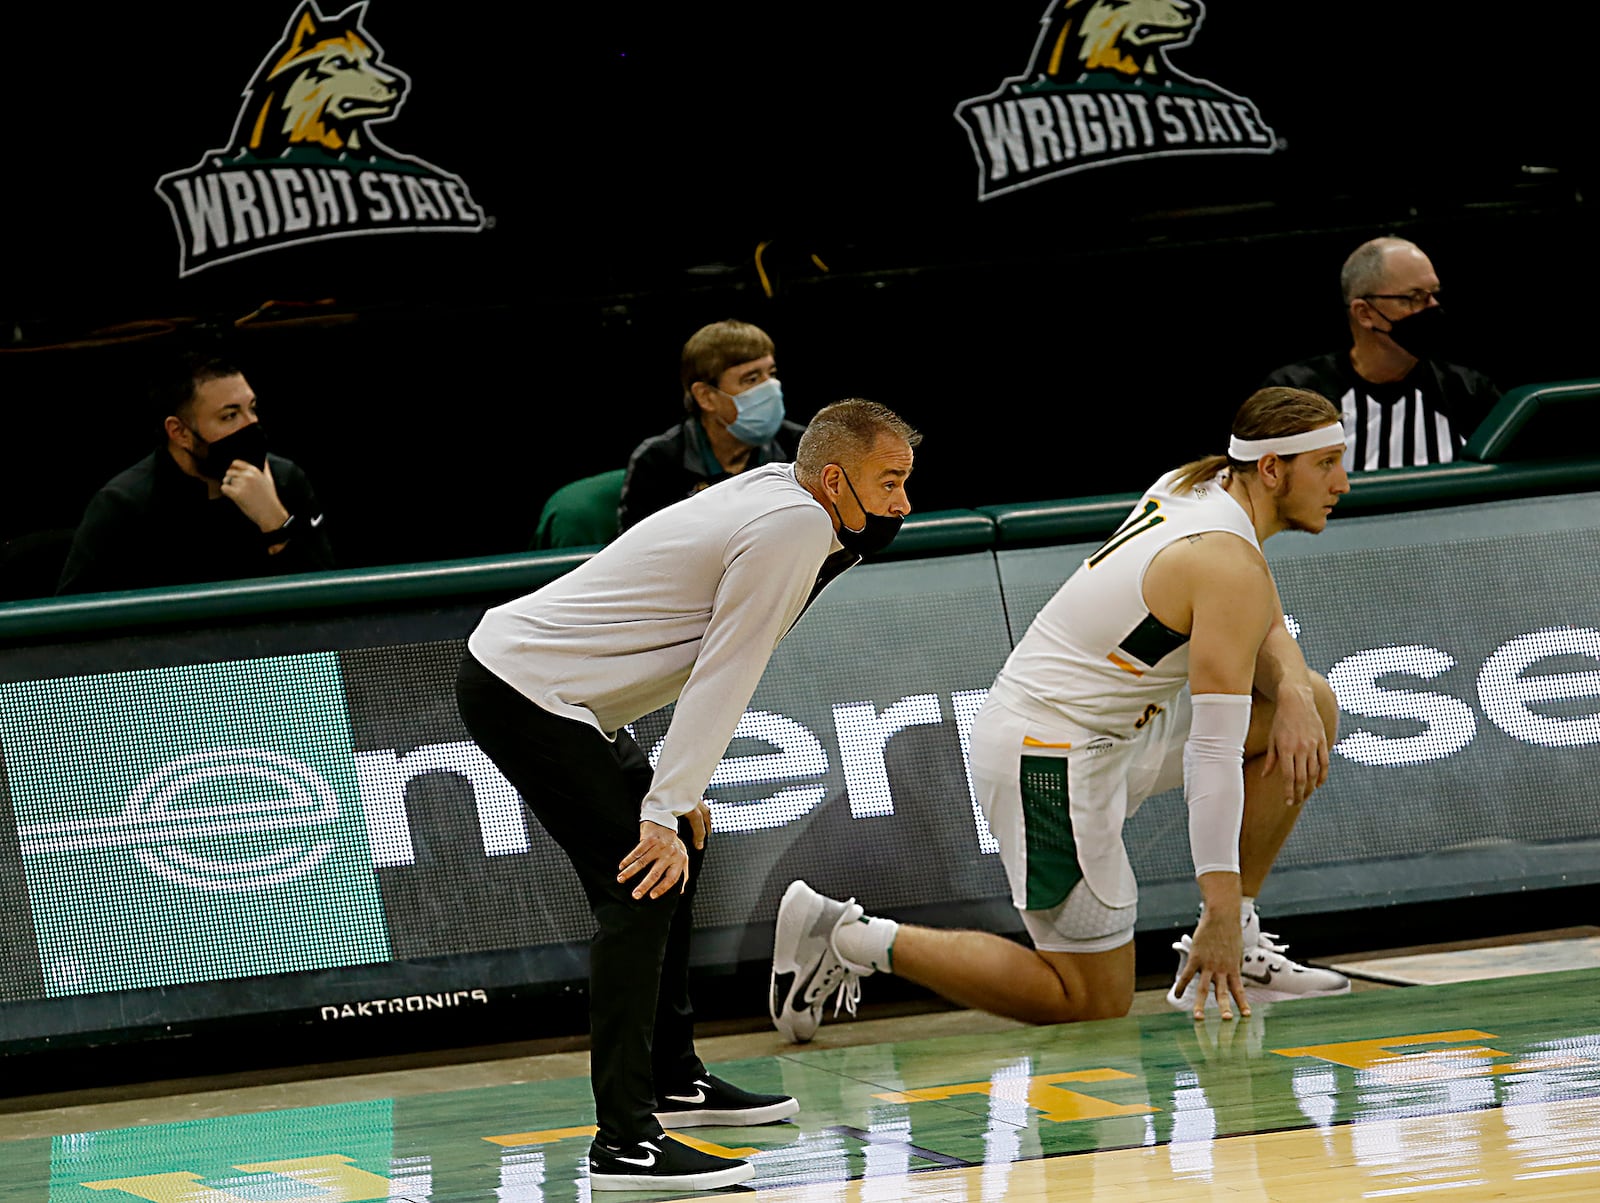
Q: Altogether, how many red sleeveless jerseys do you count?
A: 0